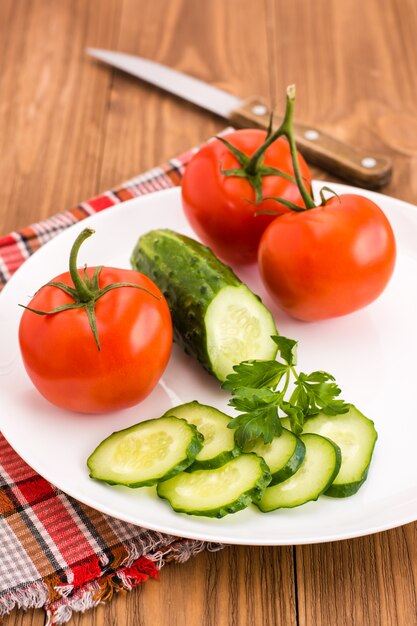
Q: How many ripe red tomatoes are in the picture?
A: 3